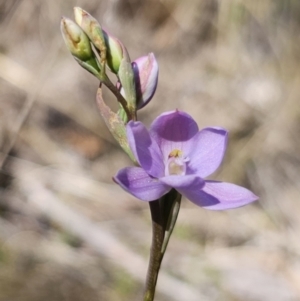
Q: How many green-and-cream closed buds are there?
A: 3